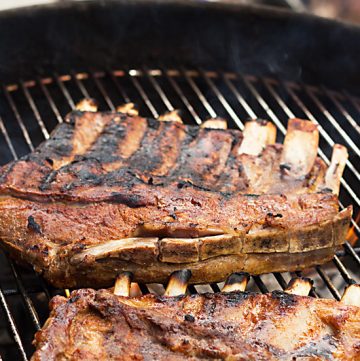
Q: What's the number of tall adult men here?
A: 0